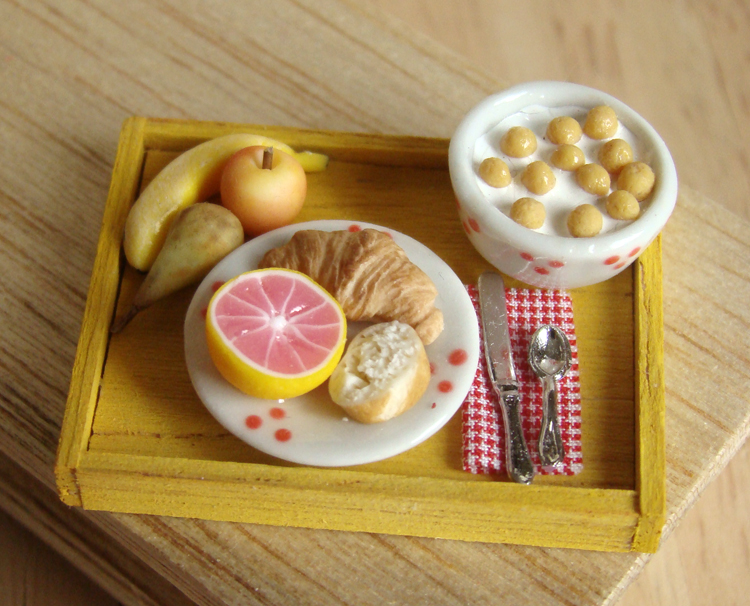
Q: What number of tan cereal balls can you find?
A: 12